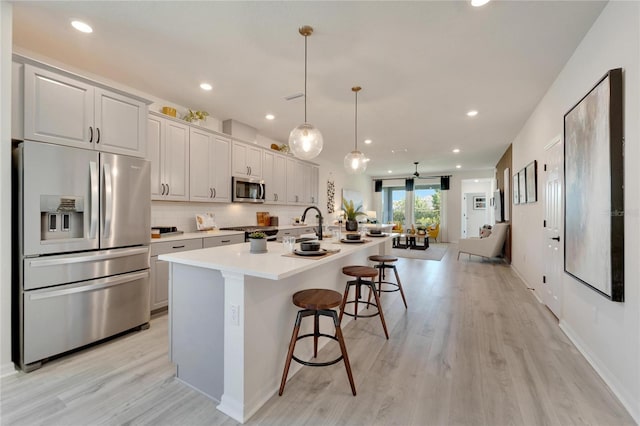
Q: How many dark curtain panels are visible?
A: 3